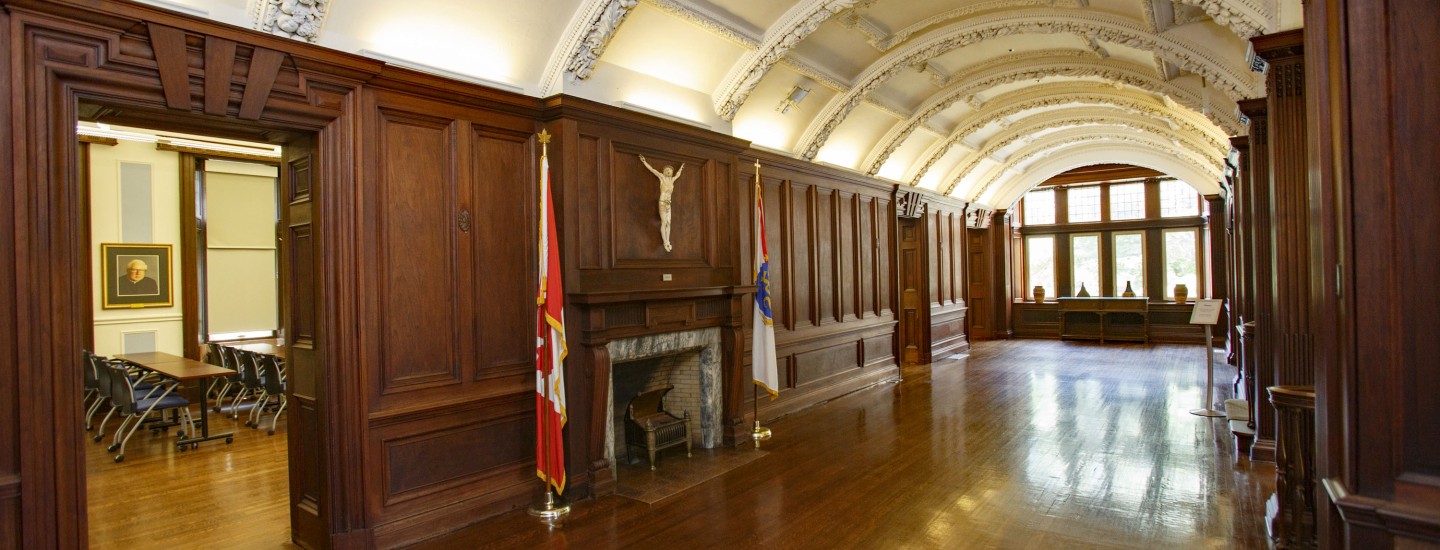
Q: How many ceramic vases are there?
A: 4